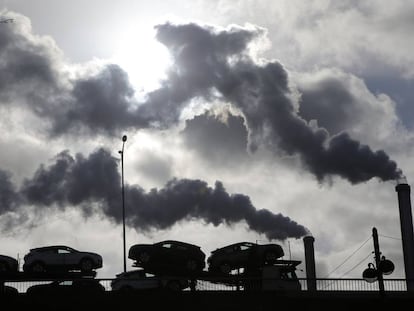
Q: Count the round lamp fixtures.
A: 2